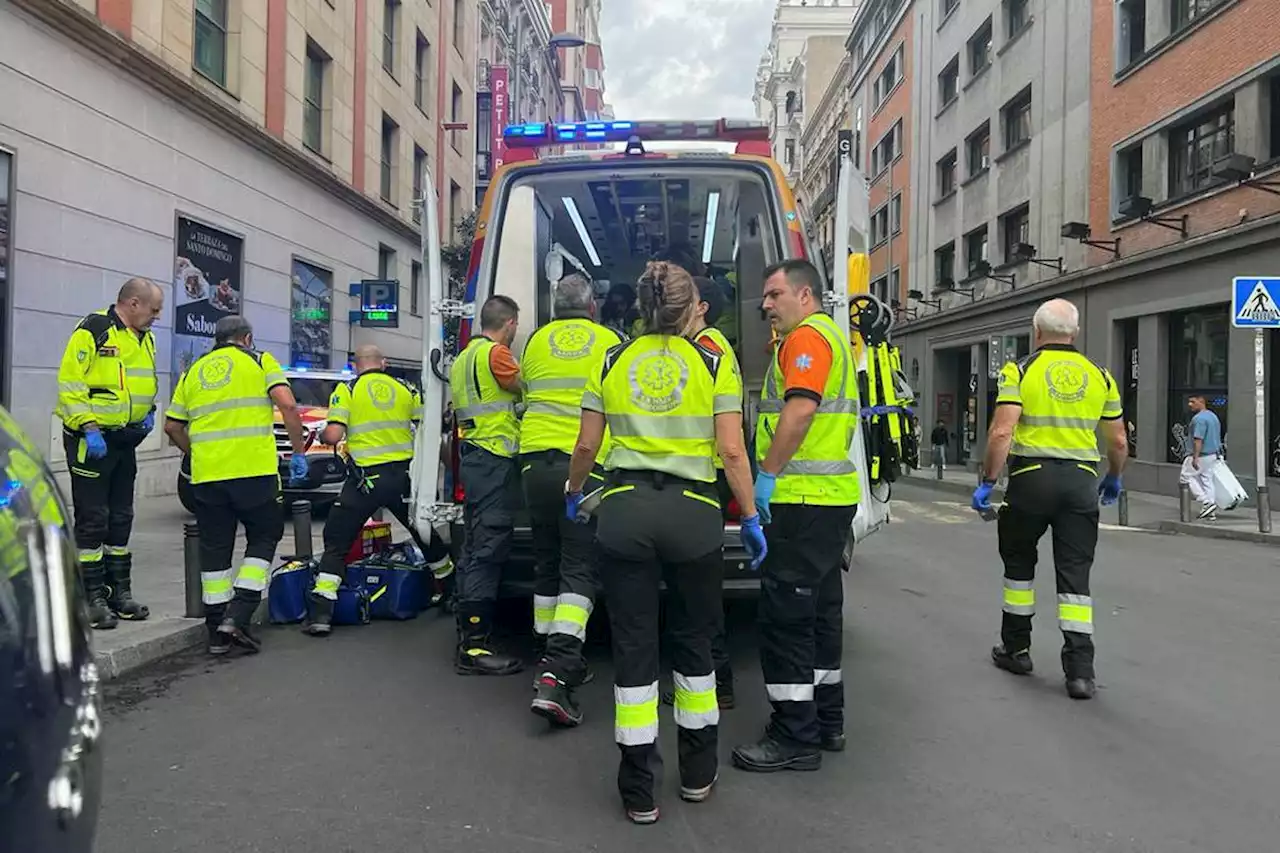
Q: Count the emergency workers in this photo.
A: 9